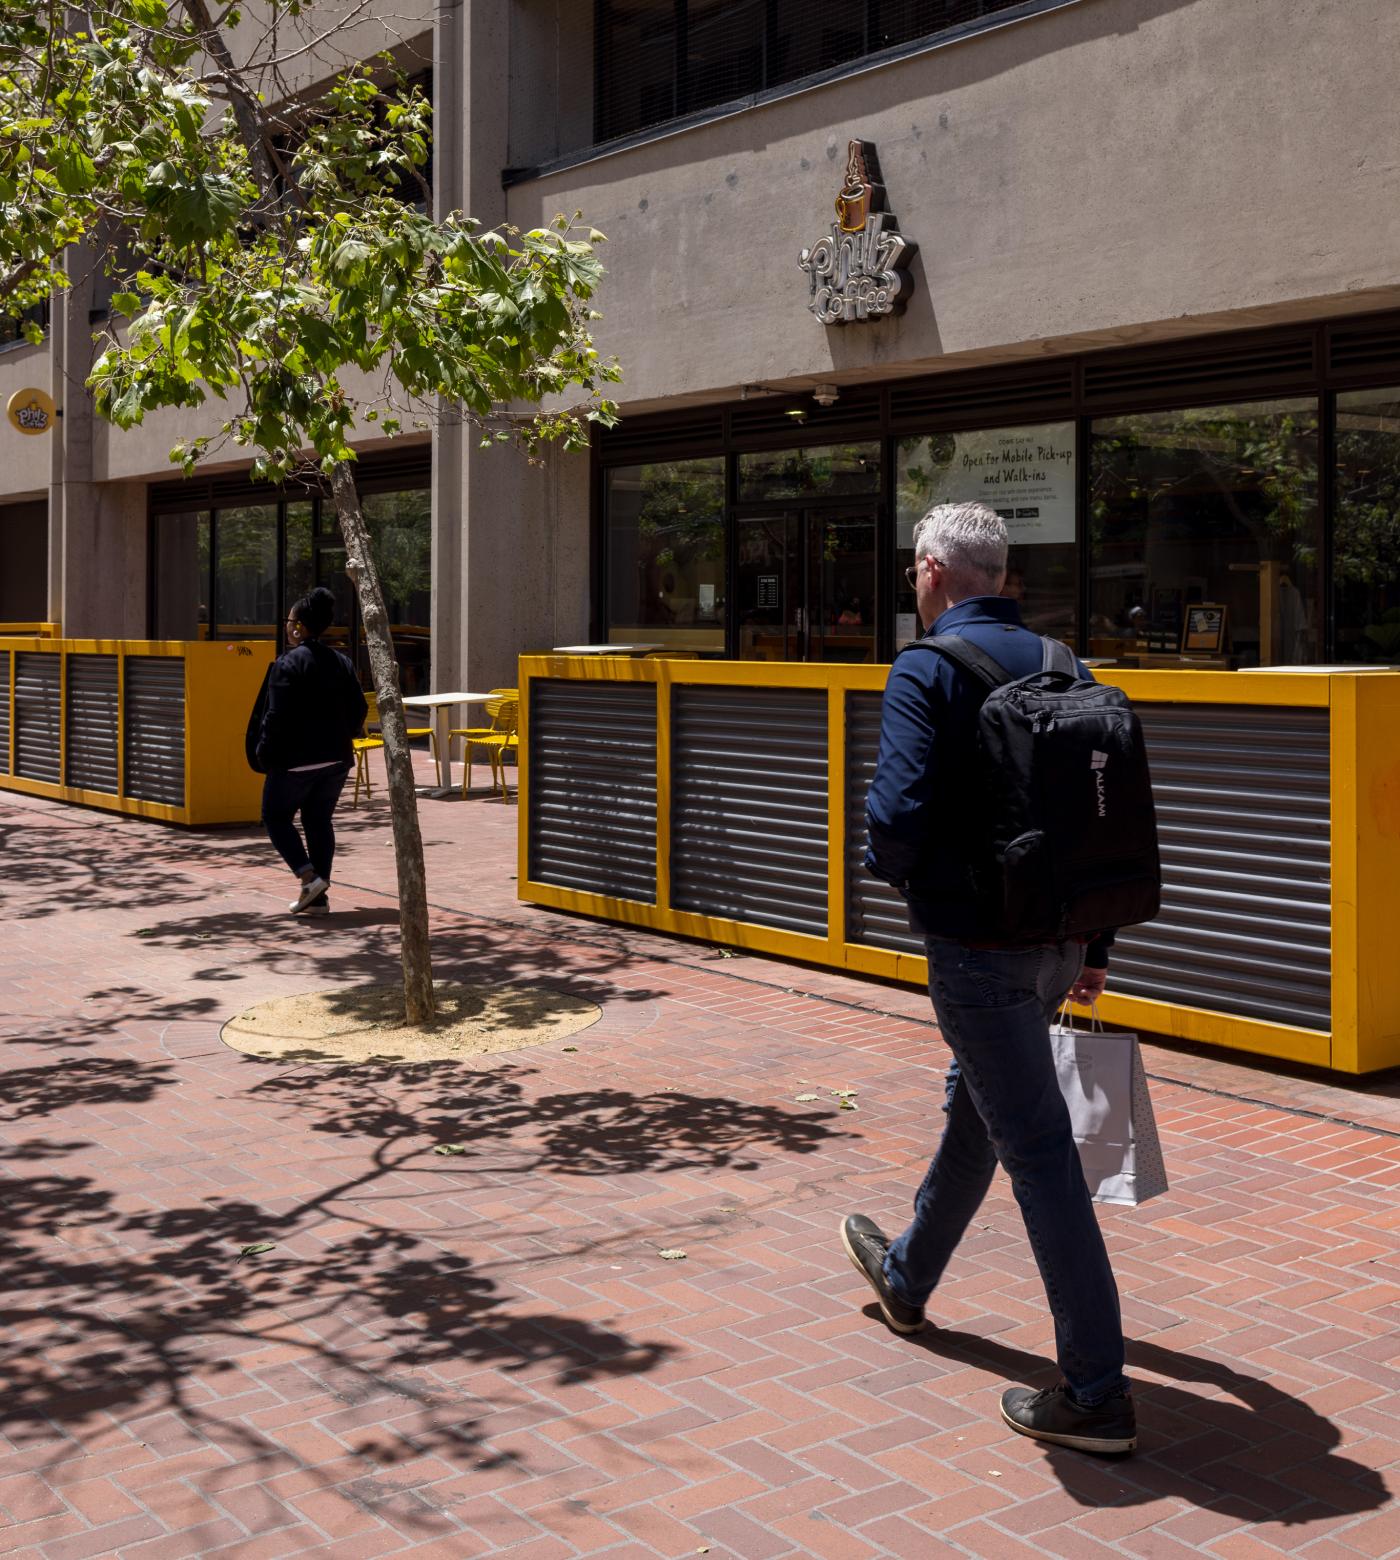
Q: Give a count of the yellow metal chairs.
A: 4